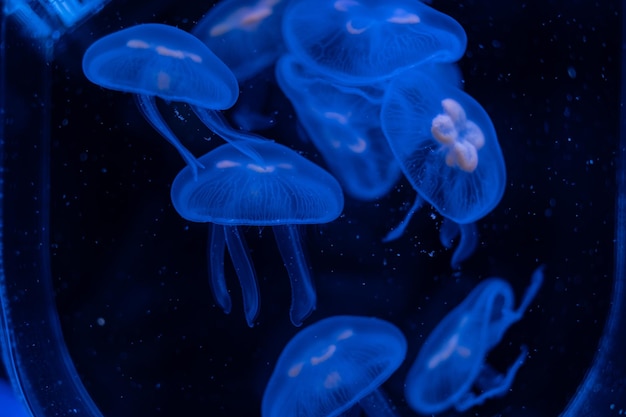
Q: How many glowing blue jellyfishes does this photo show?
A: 8